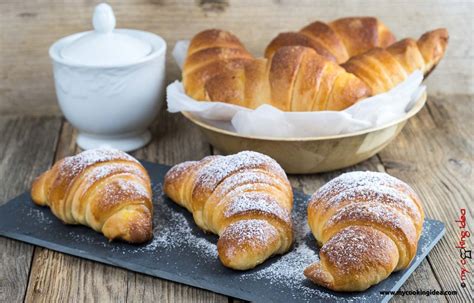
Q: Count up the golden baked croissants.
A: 7